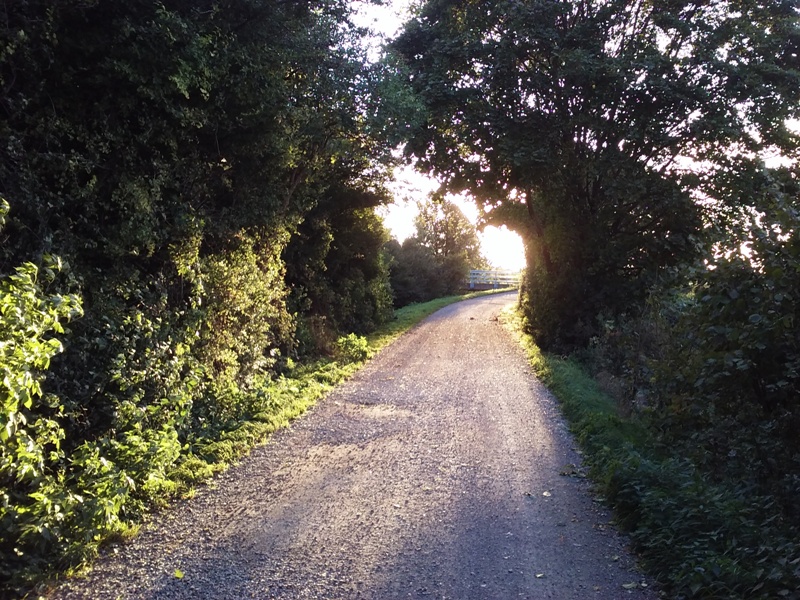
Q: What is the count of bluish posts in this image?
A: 2